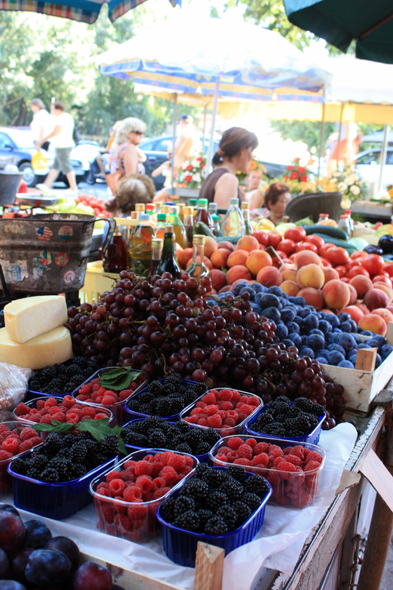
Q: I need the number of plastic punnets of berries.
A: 12